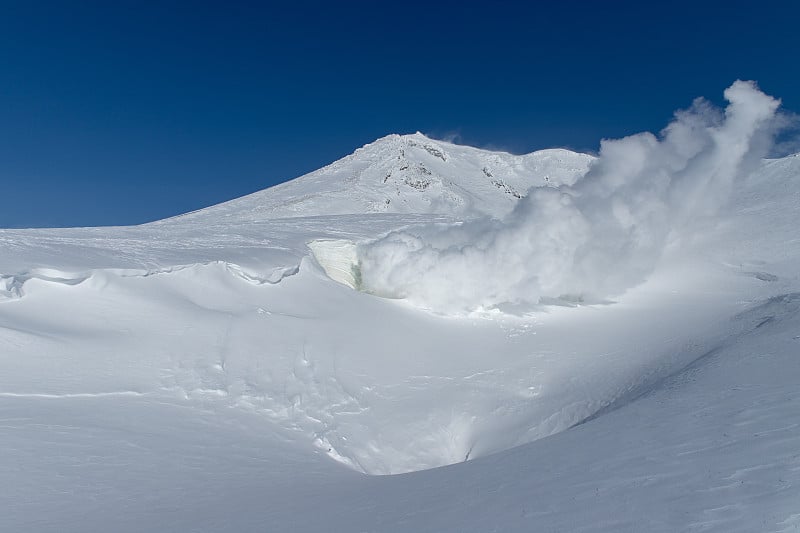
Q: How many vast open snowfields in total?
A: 1